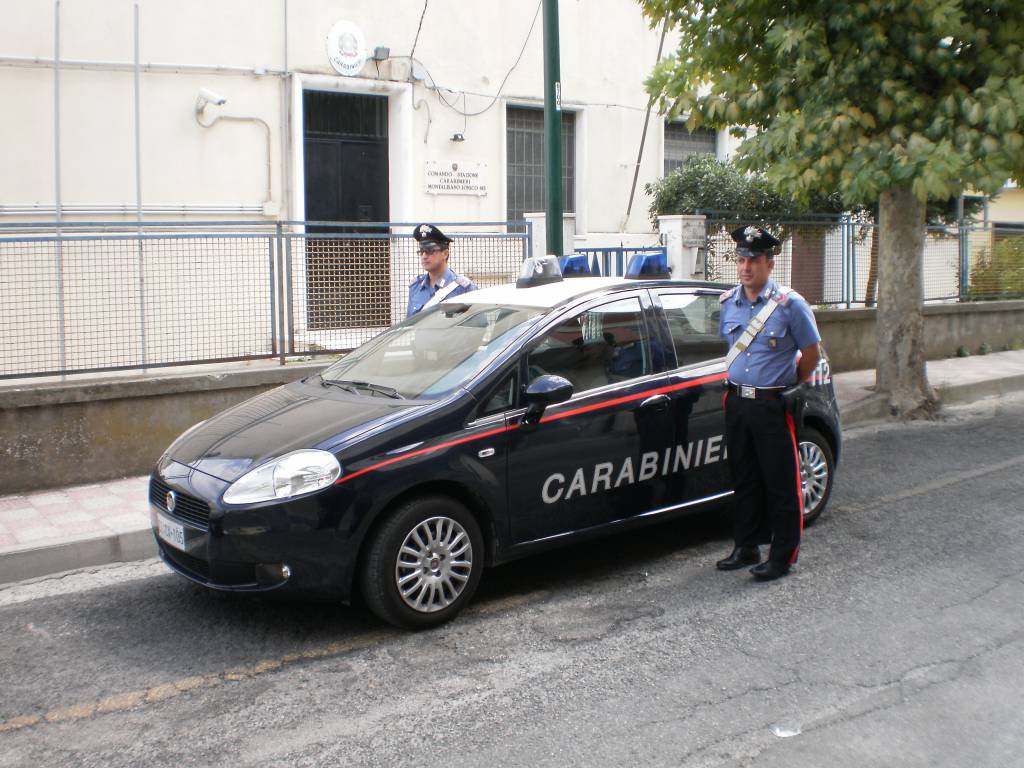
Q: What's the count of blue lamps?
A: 2